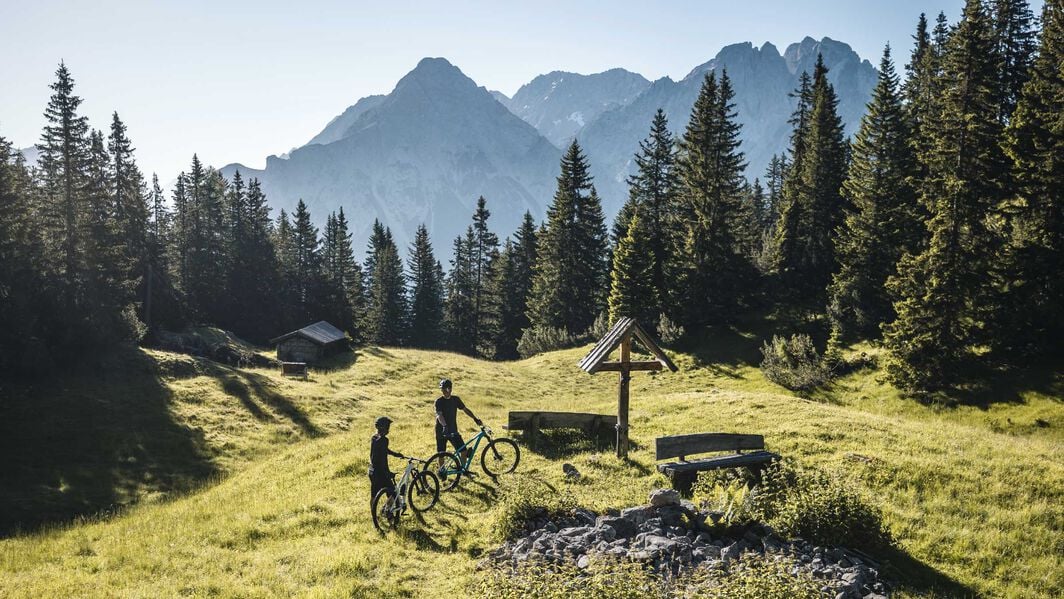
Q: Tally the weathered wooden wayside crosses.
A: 1